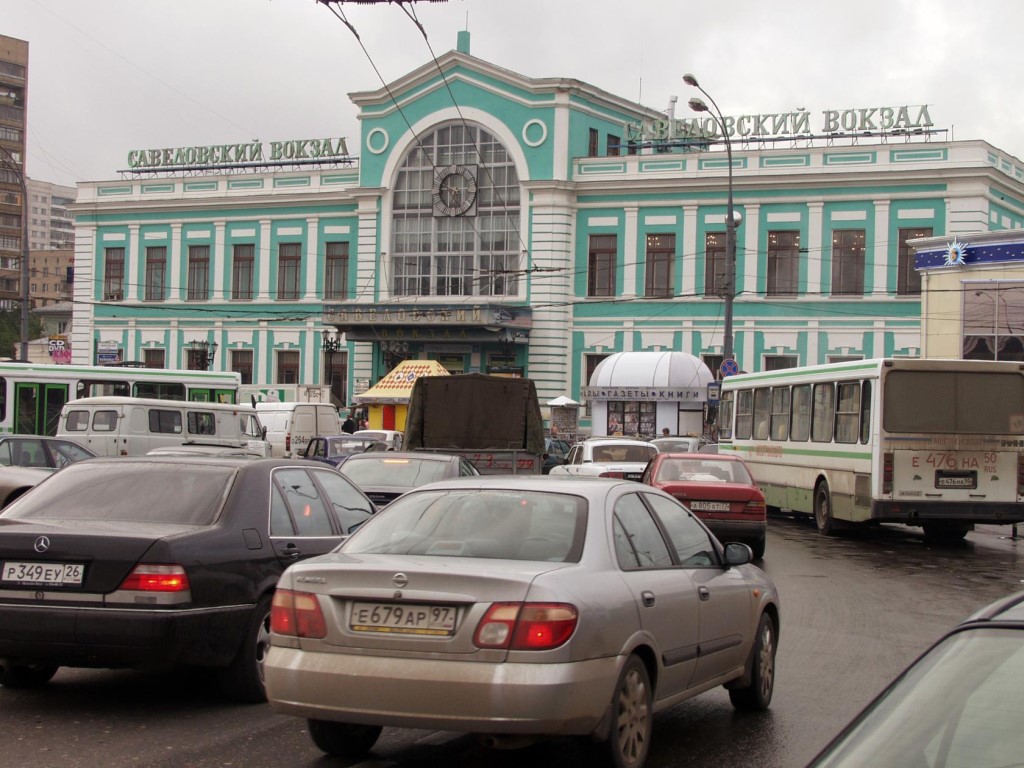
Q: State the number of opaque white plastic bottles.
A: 0